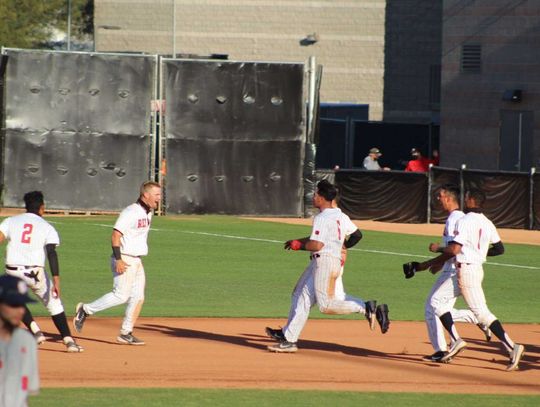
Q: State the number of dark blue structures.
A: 1